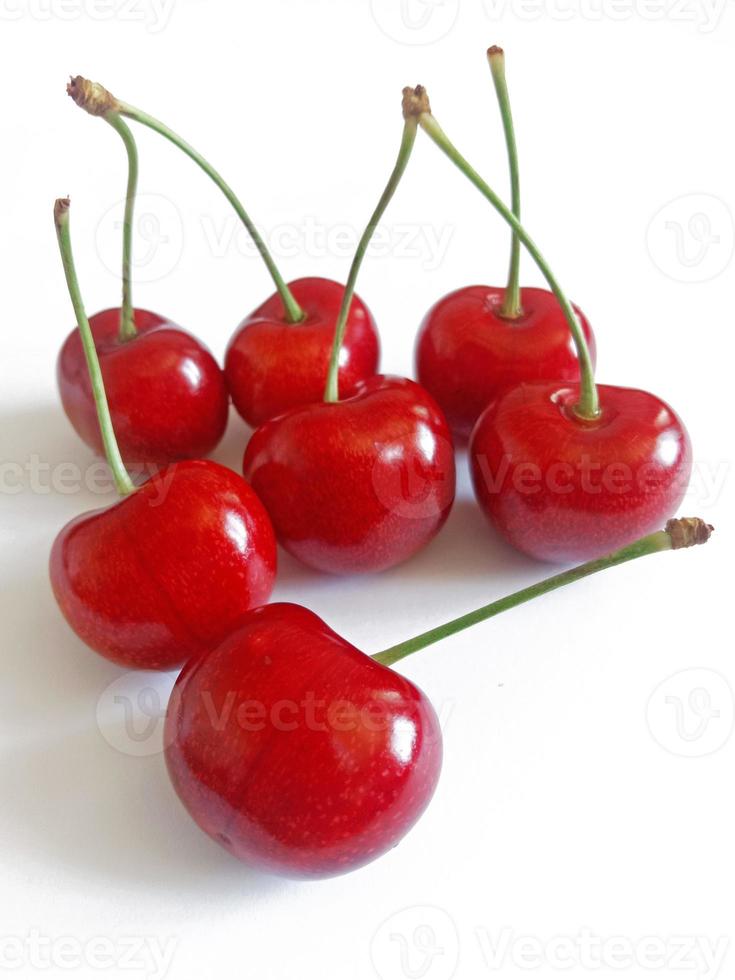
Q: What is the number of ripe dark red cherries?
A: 7